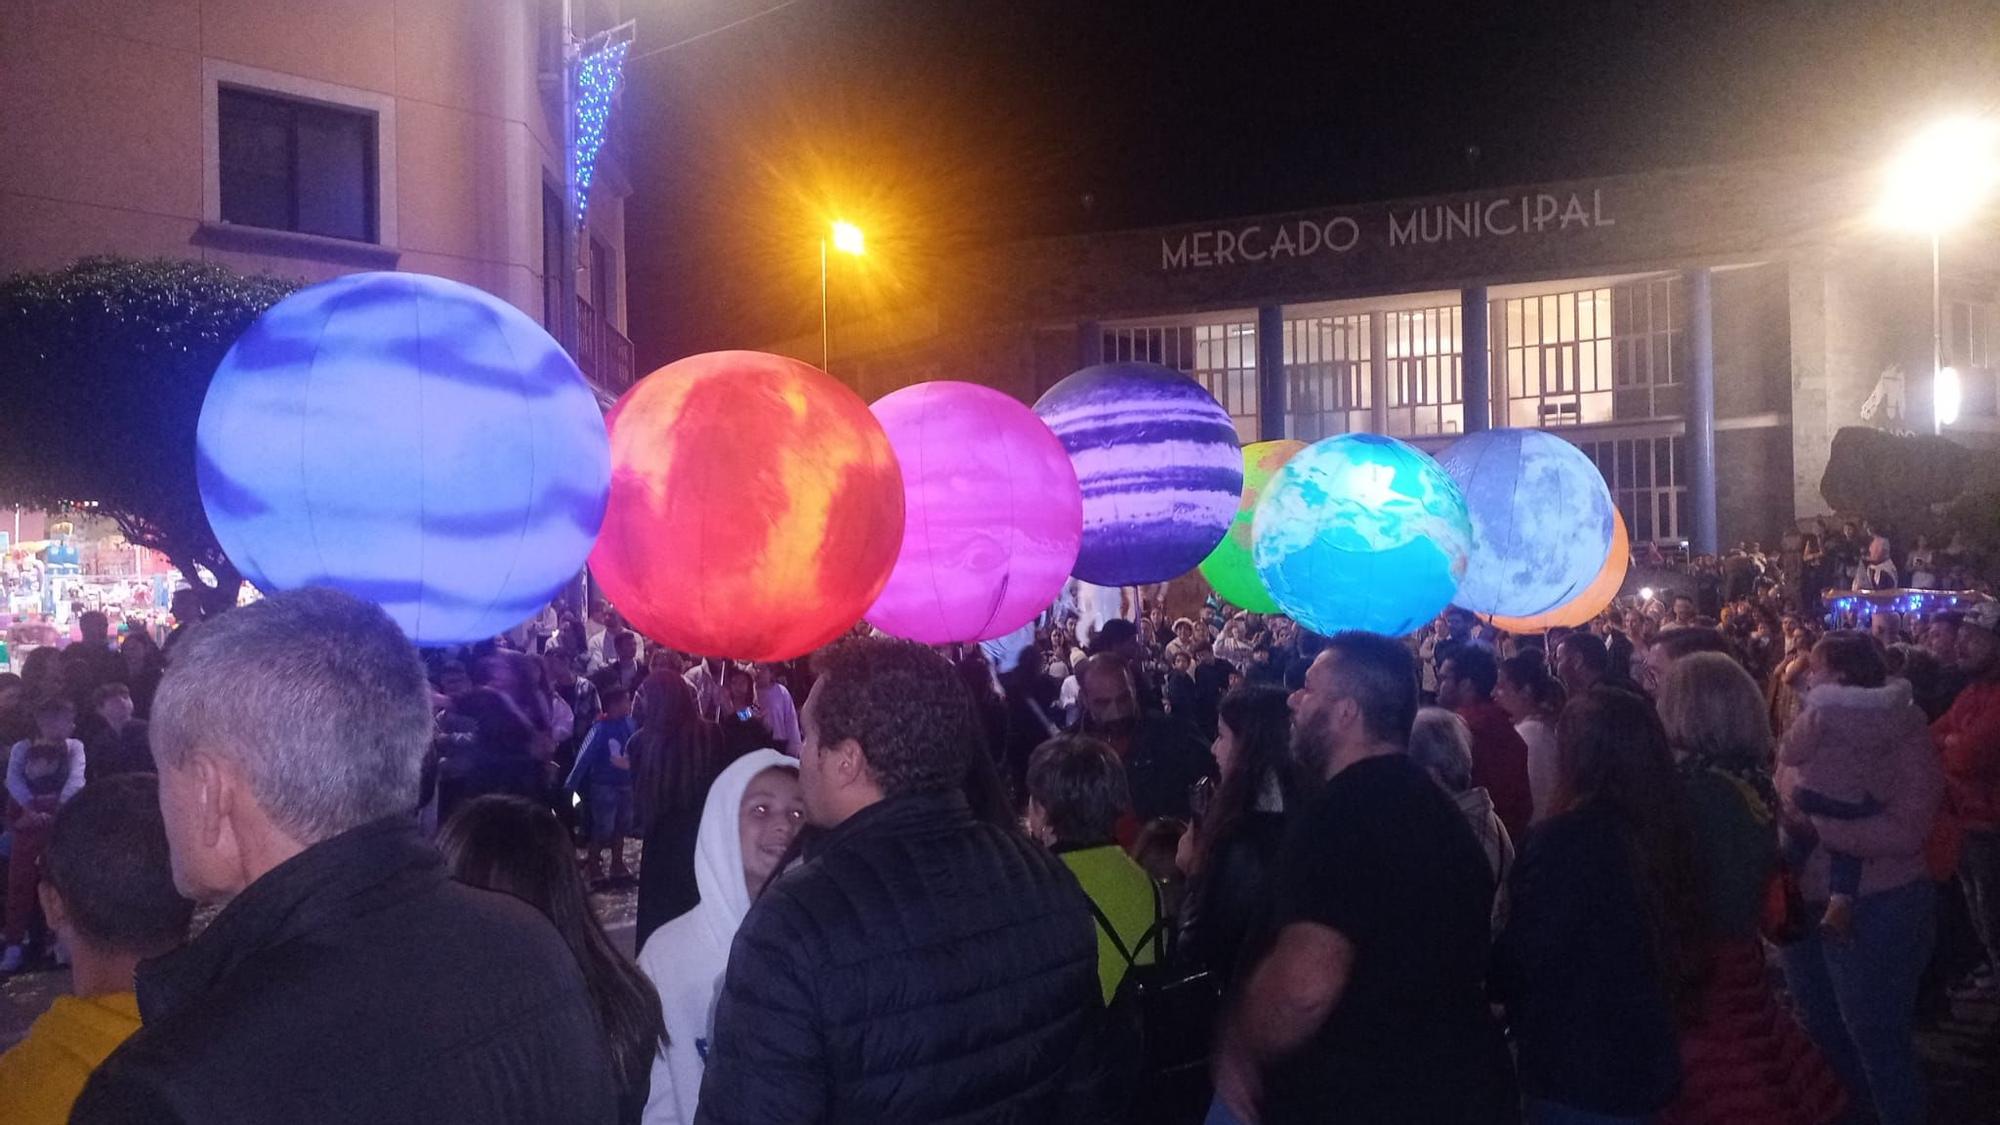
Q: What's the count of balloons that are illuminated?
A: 8